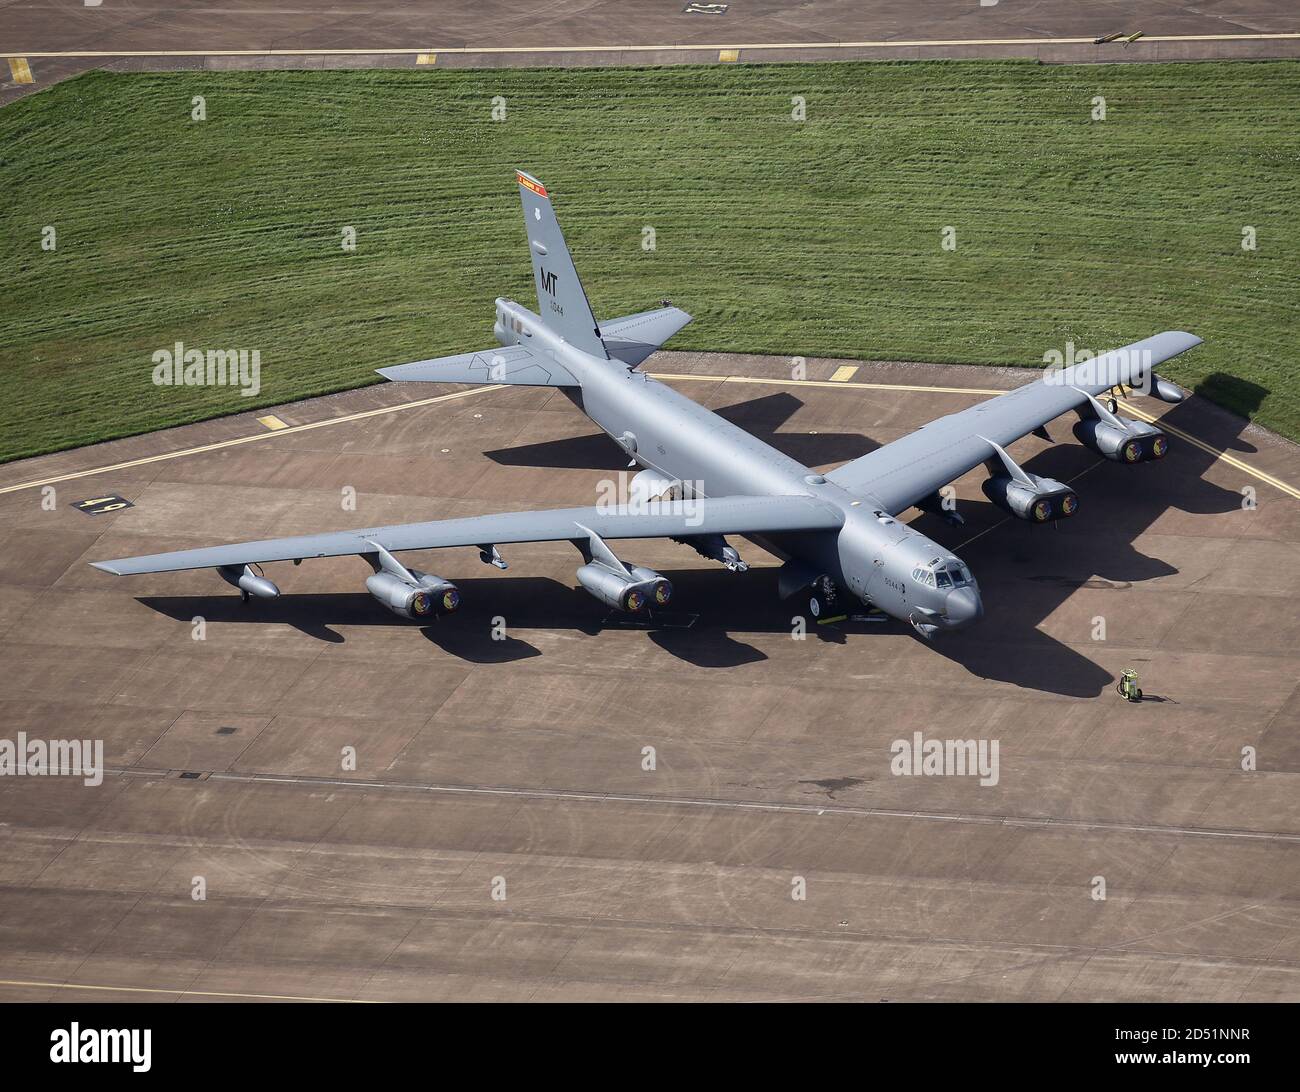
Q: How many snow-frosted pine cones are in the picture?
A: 0